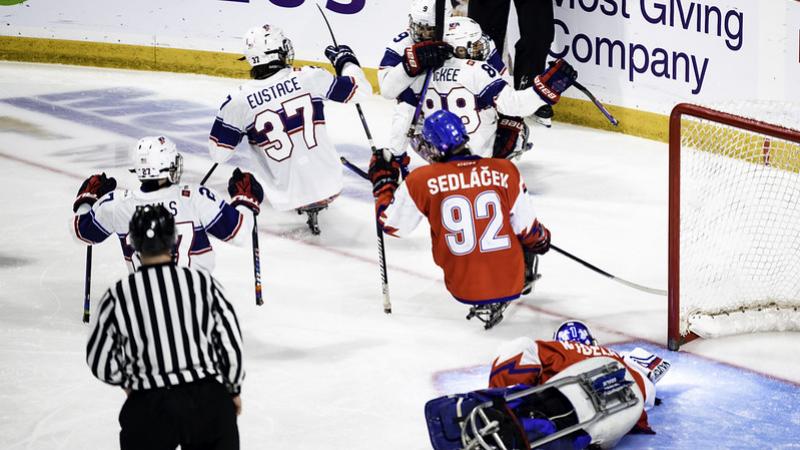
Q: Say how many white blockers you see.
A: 1